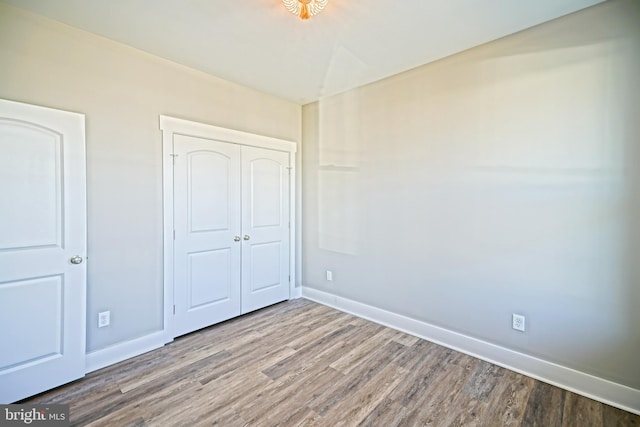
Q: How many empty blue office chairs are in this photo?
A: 0